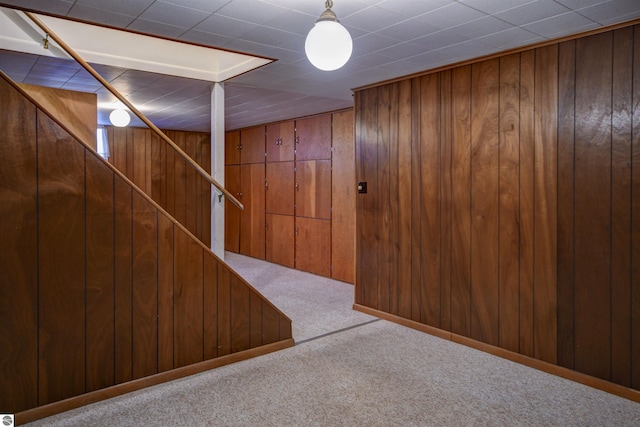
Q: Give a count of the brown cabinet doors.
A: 11